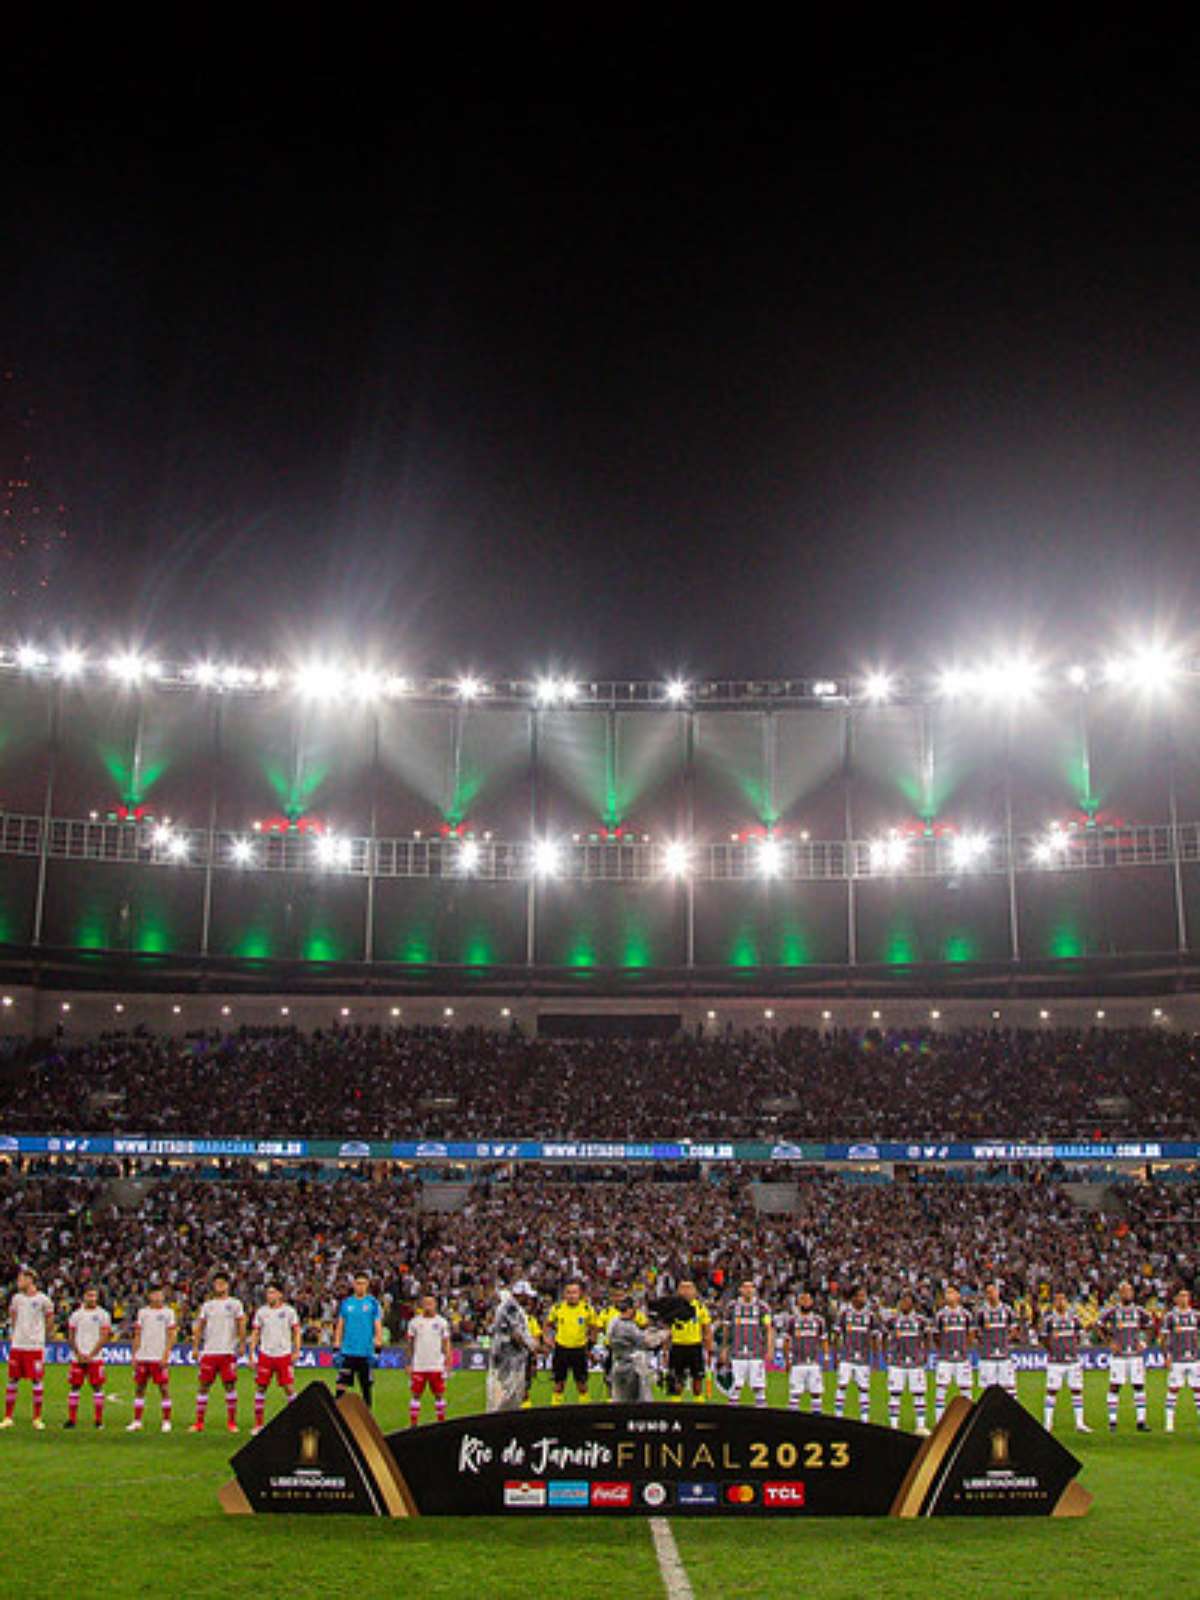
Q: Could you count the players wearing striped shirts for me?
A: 9